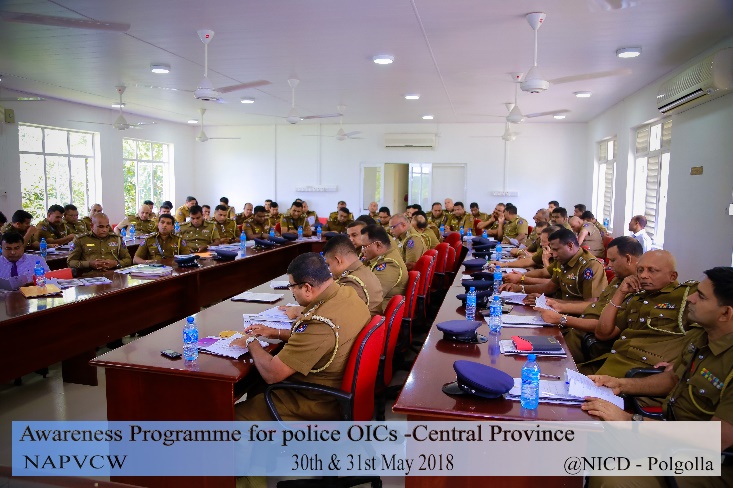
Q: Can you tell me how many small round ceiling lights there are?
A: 10